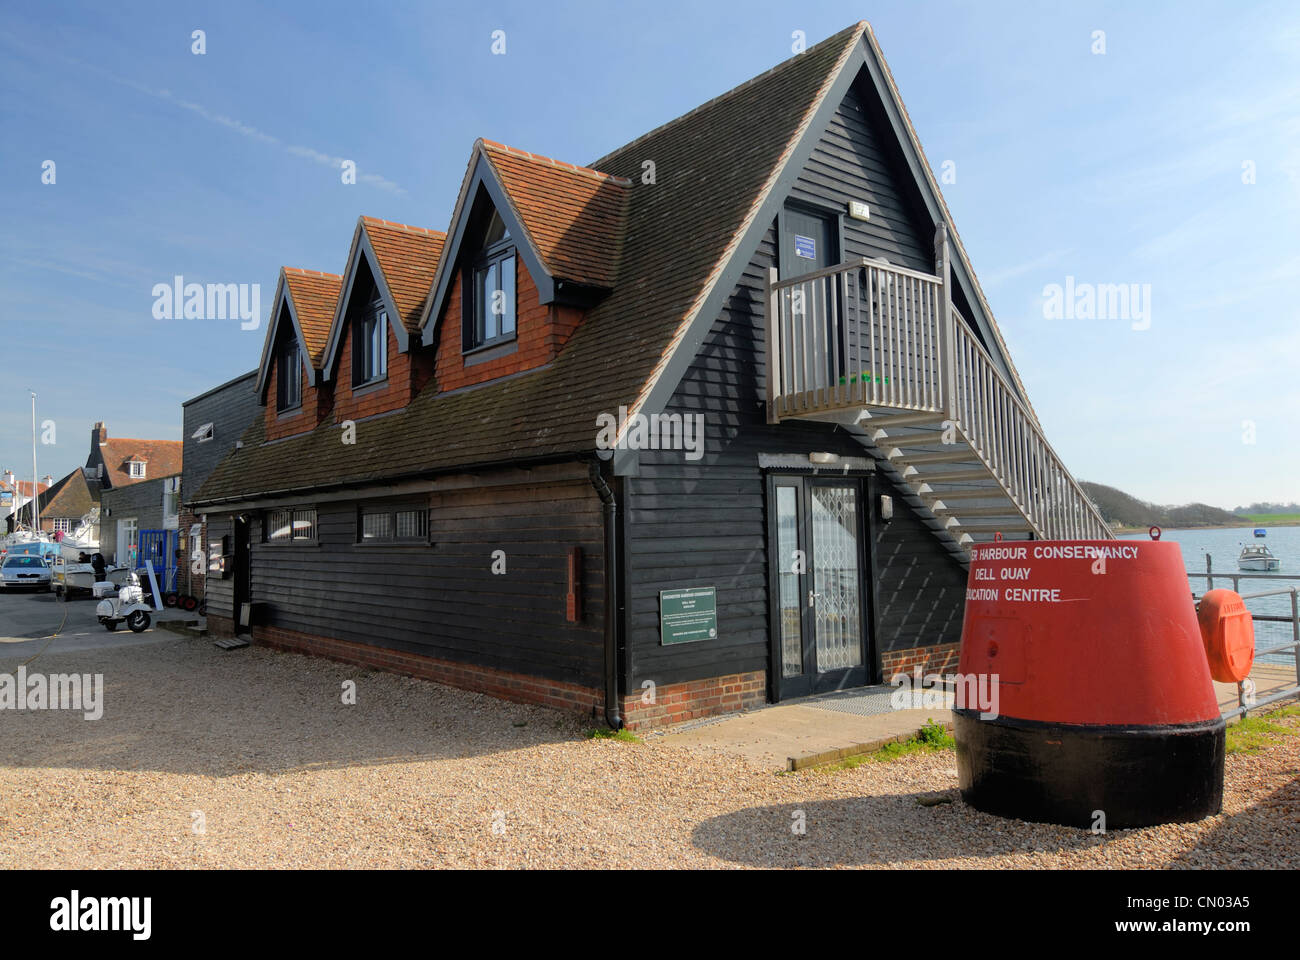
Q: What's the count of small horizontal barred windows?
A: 2